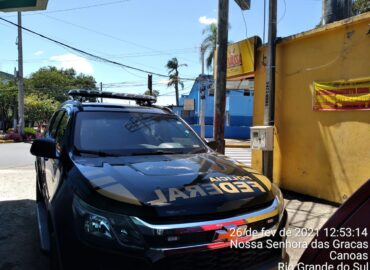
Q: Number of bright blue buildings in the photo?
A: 1